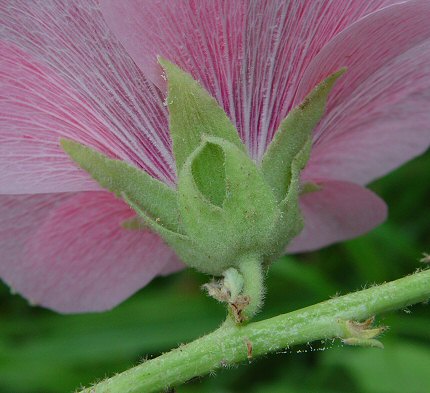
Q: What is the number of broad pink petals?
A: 5